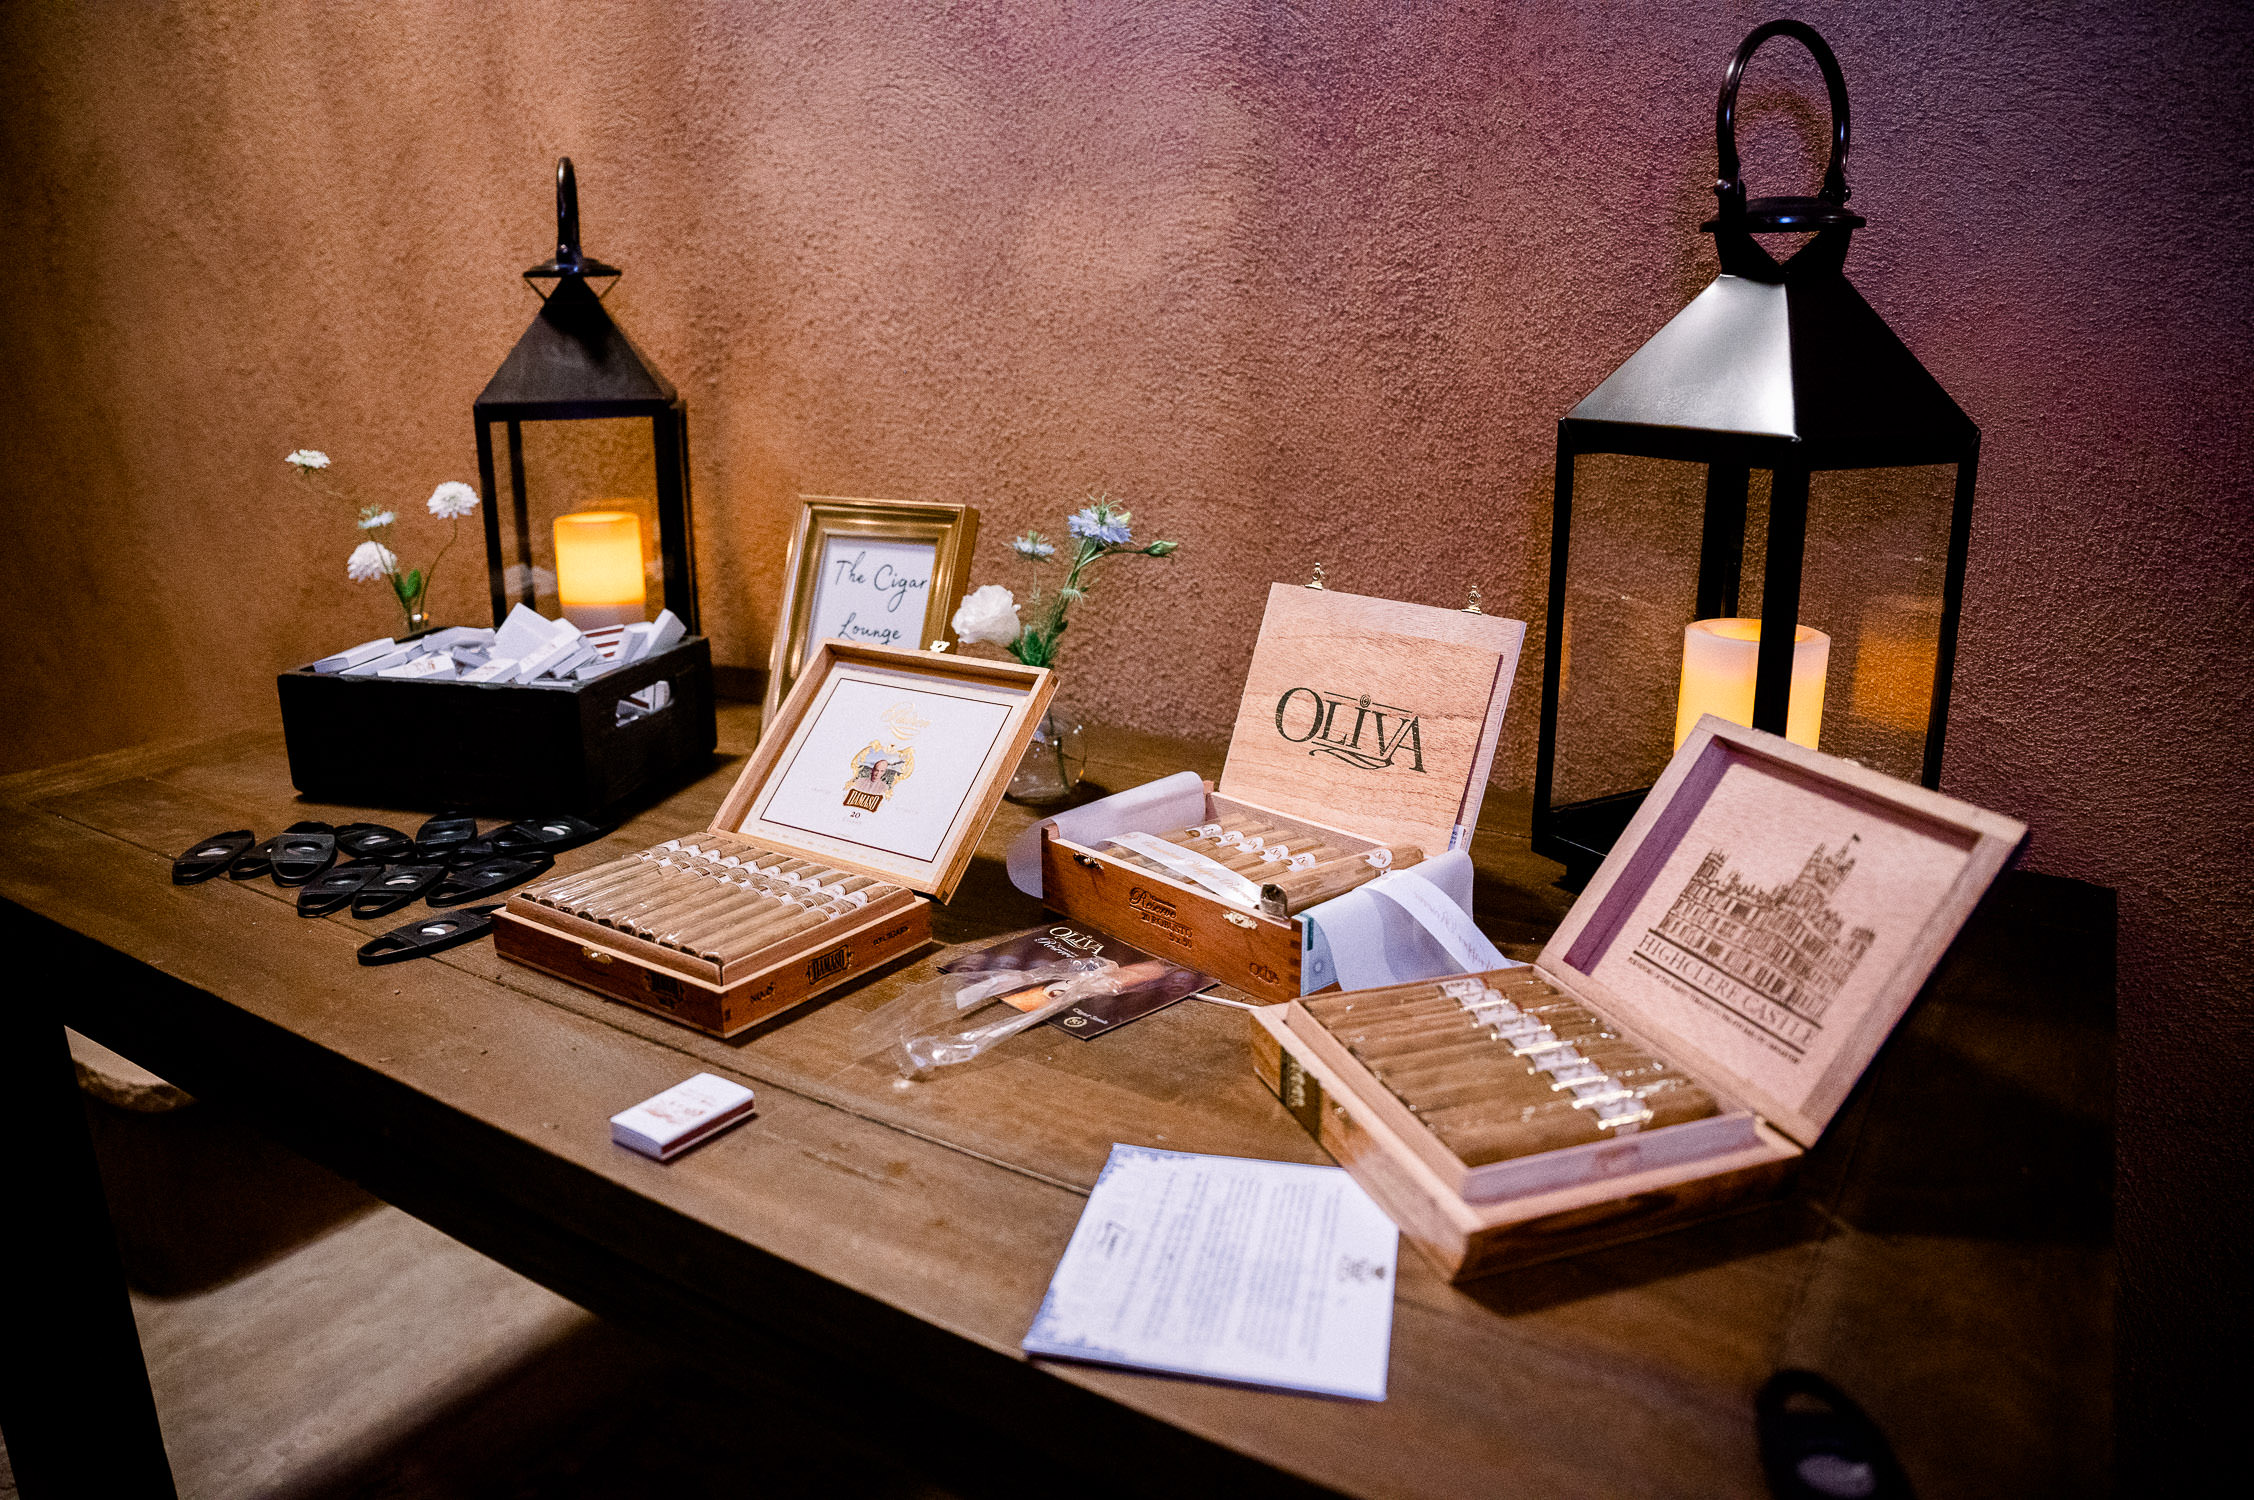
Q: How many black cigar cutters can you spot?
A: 12